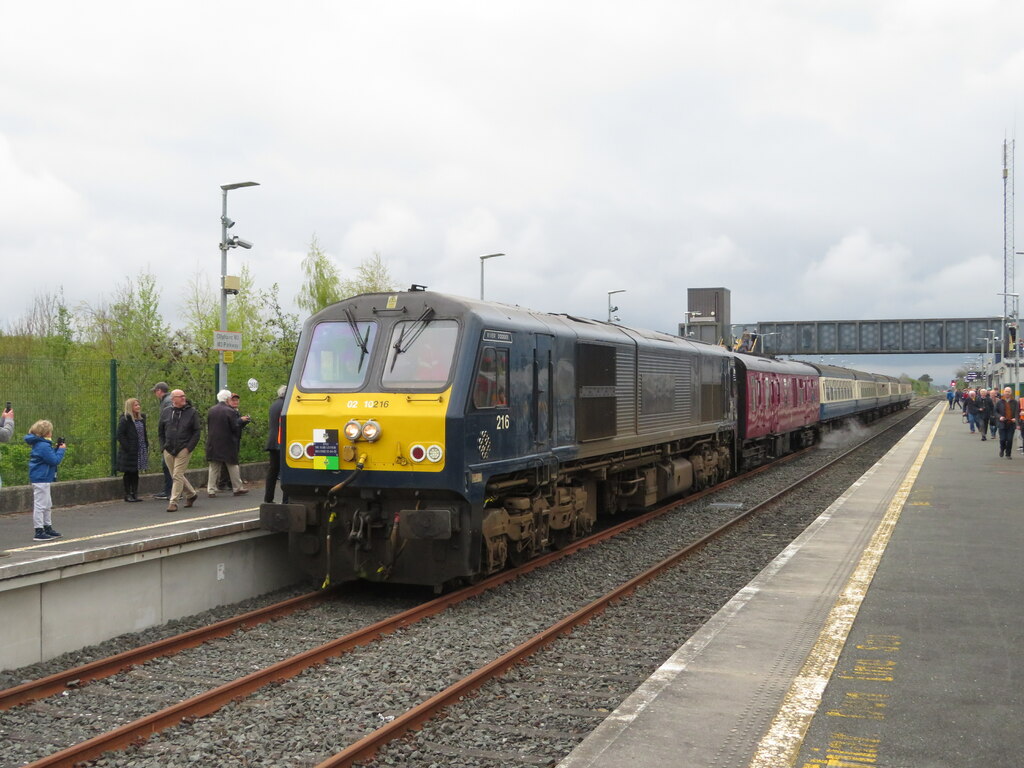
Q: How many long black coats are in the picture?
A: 2